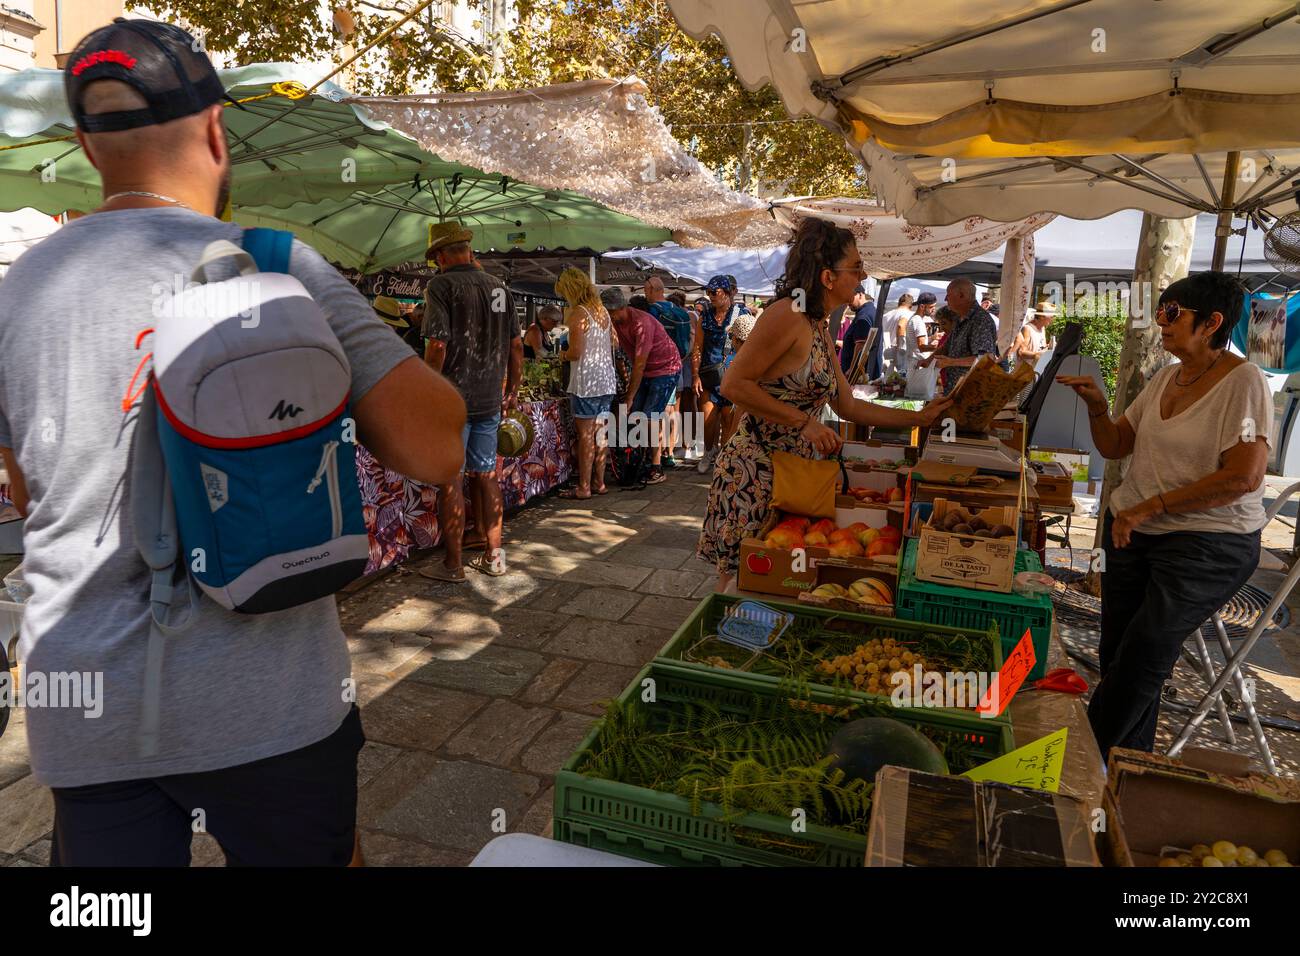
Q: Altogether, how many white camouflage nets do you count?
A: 1